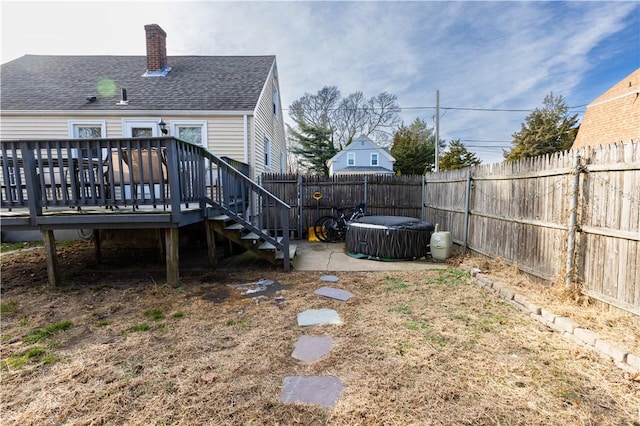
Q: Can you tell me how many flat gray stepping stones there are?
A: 5